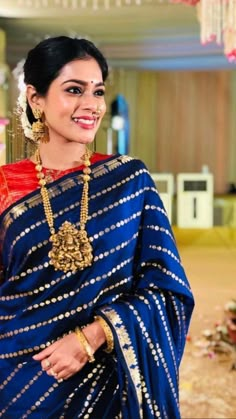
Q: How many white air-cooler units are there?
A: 2